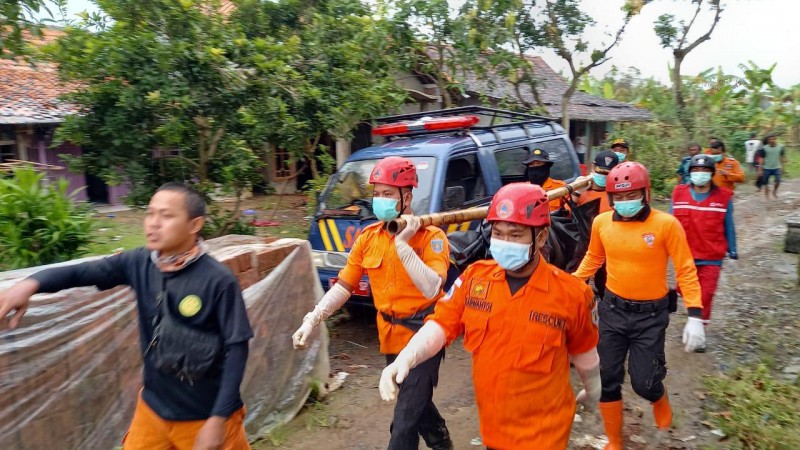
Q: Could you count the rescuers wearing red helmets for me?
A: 3